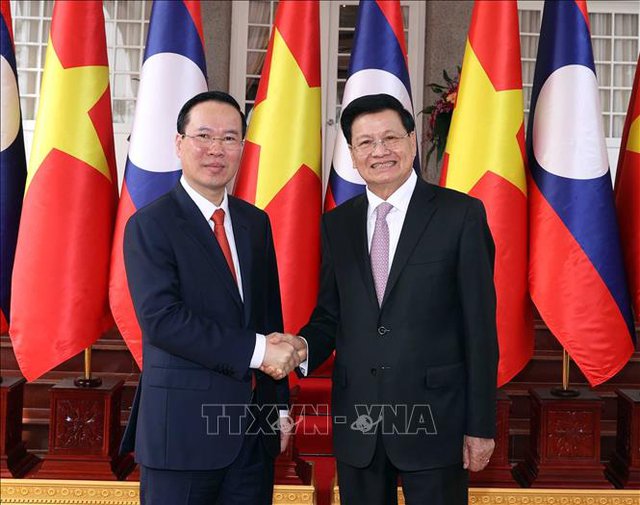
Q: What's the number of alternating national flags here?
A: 8